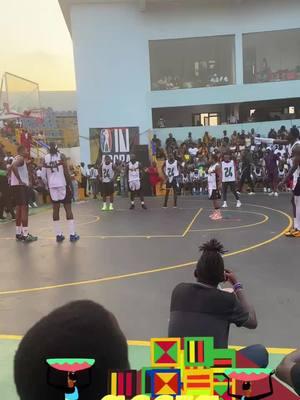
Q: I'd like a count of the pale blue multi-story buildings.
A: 1